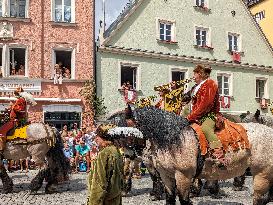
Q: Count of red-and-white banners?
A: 4